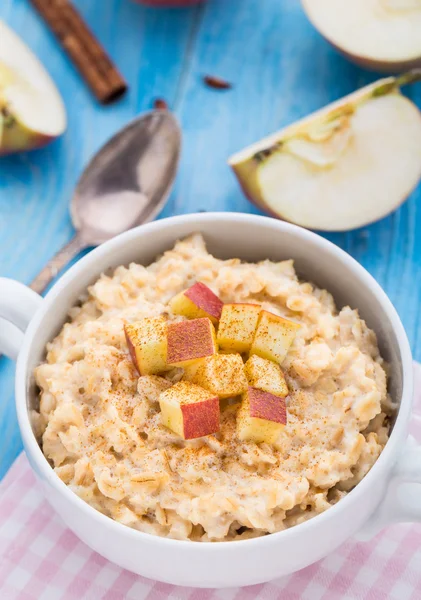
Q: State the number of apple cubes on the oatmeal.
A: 9